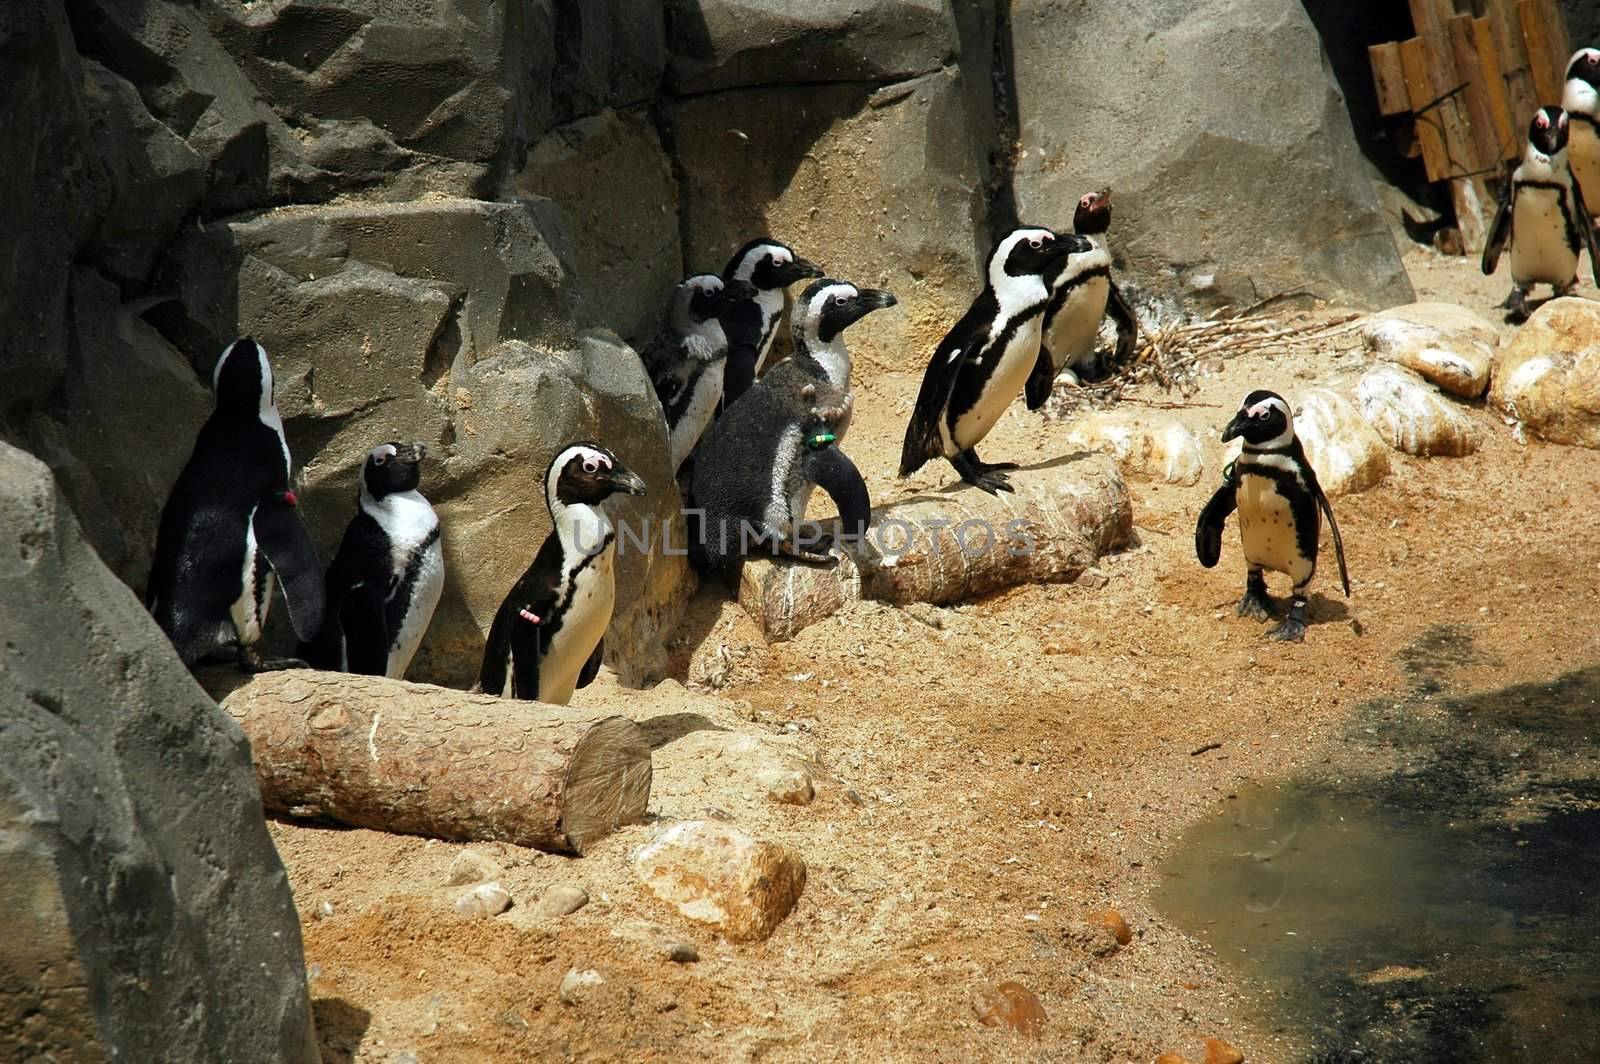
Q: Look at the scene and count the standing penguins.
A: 11